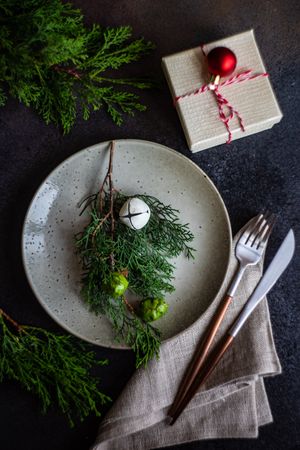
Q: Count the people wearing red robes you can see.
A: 0